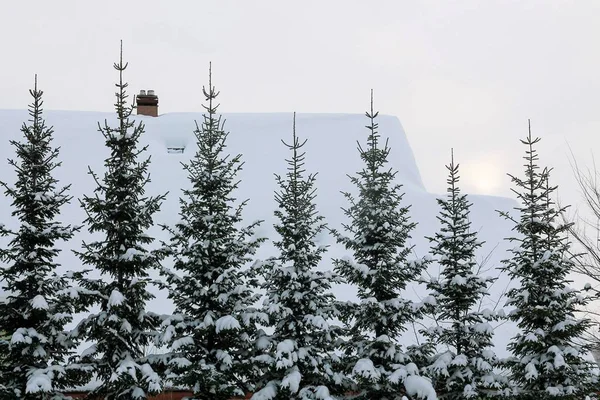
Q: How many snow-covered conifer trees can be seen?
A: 7